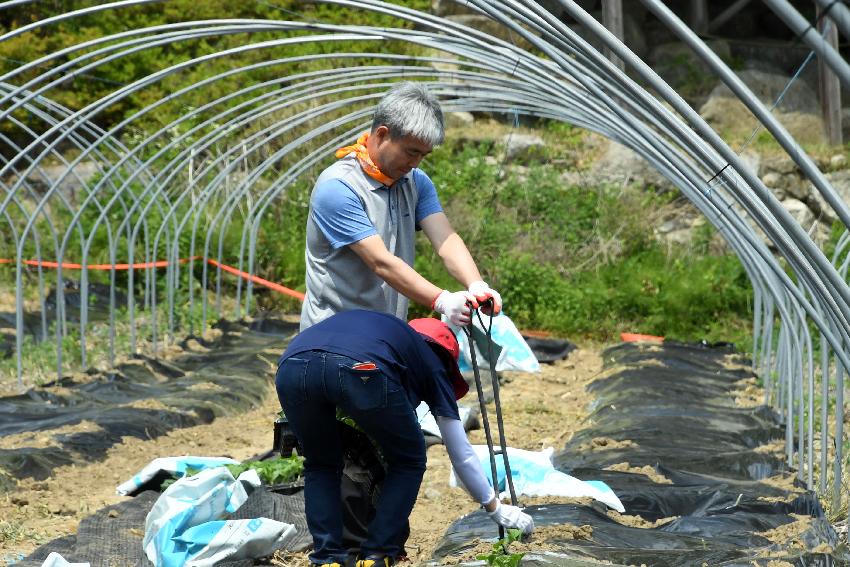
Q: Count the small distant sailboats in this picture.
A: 0